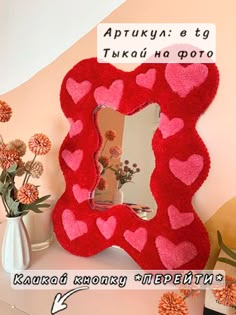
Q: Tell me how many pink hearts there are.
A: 14